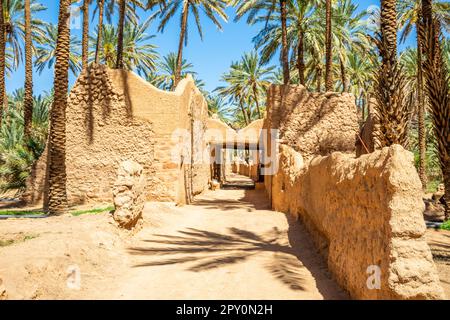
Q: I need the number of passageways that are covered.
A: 1